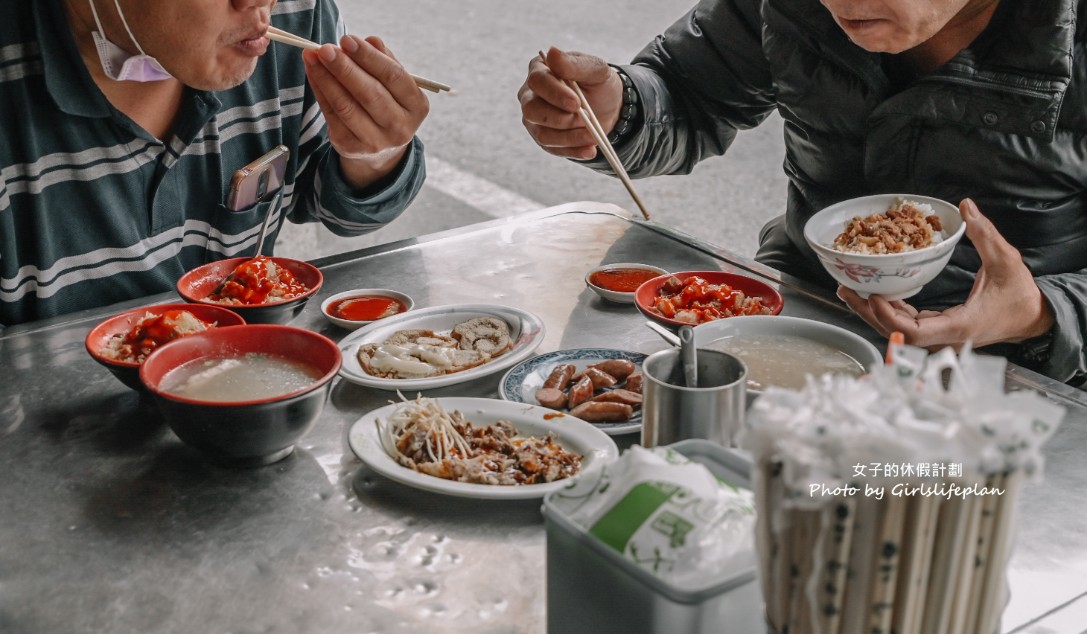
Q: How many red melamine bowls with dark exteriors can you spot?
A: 4